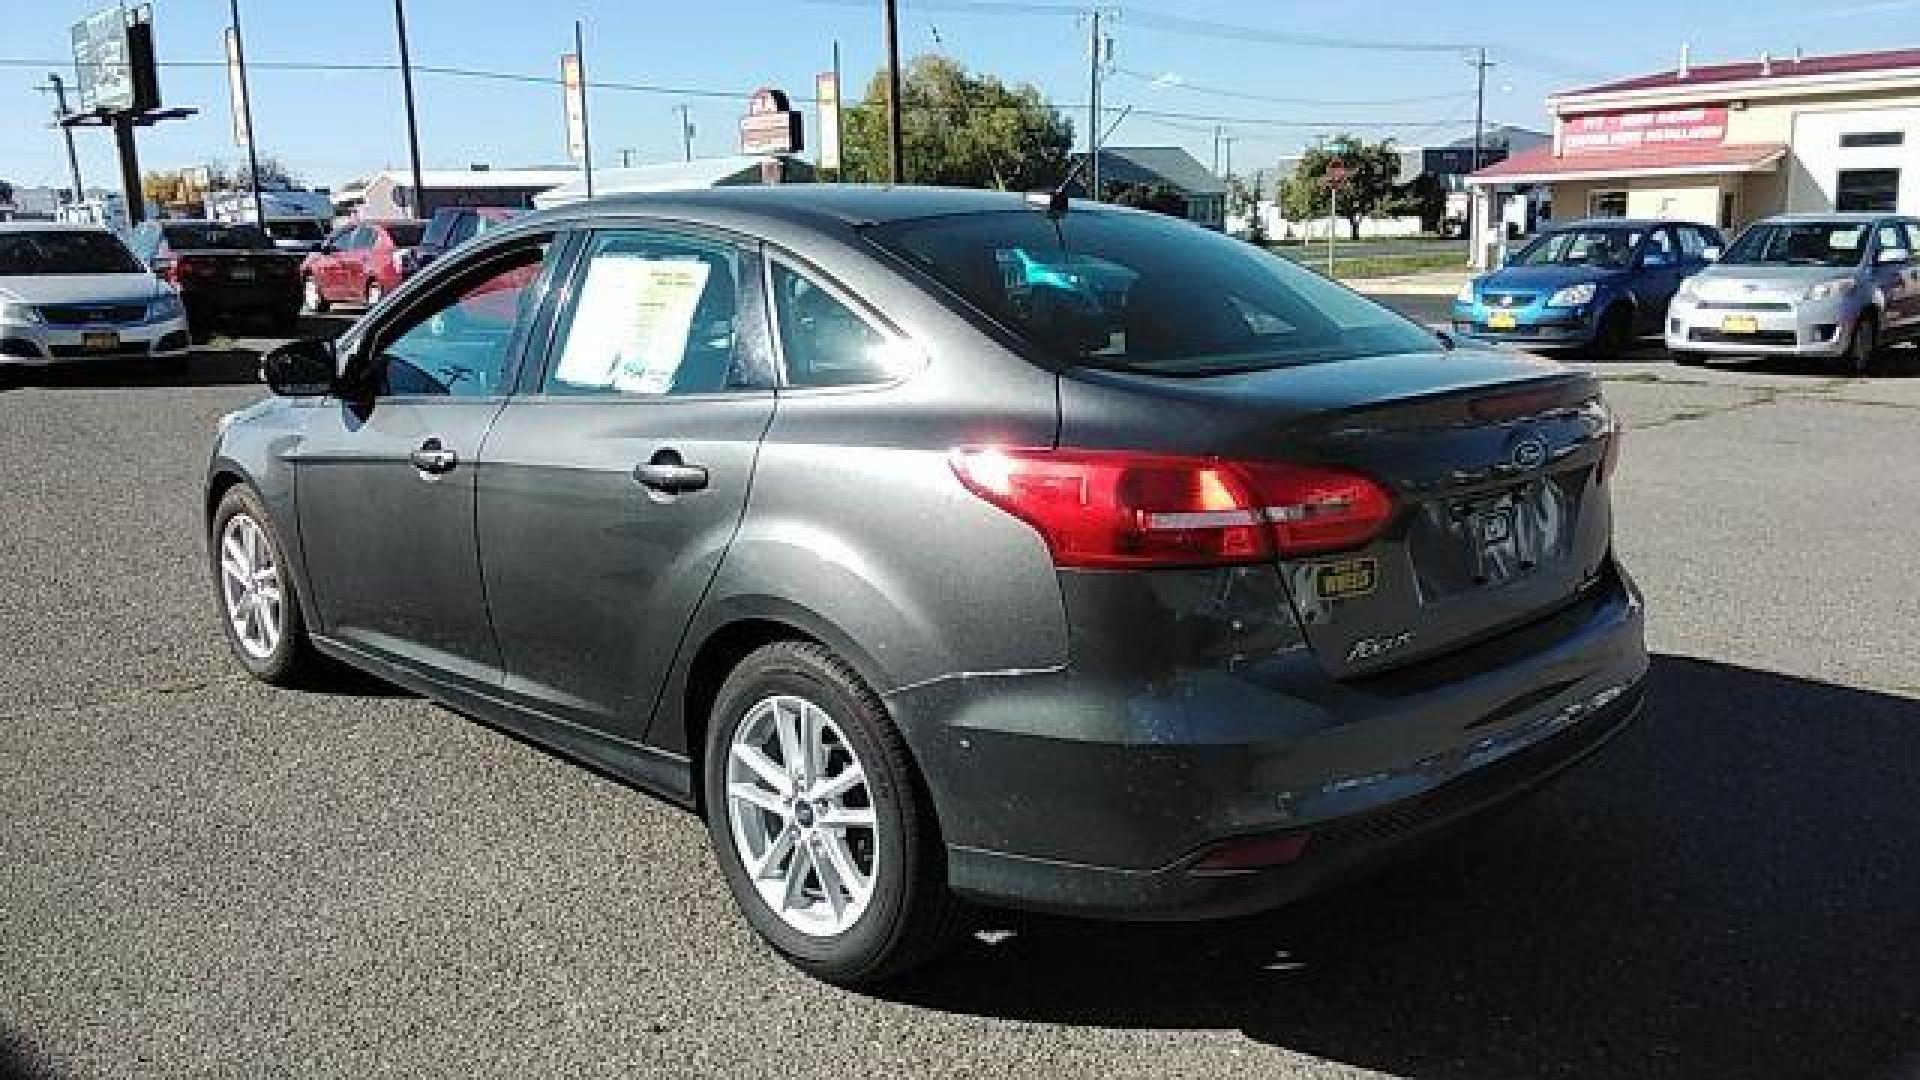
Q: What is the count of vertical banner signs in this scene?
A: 3